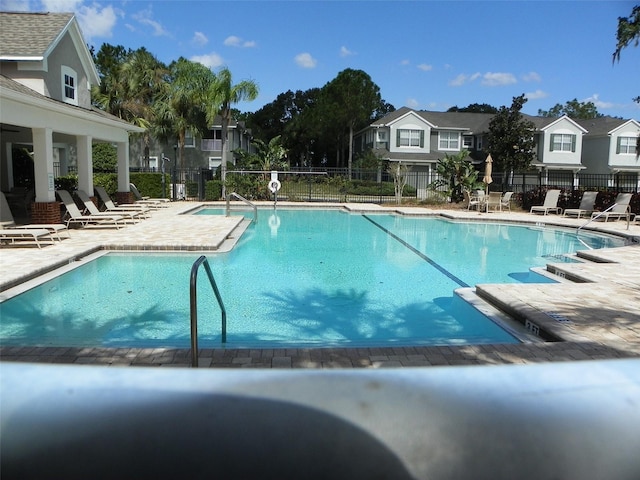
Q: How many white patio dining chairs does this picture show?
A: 4